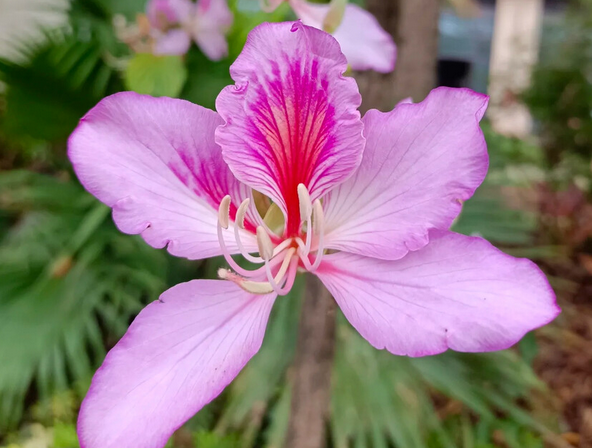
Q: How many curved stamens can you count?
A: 5